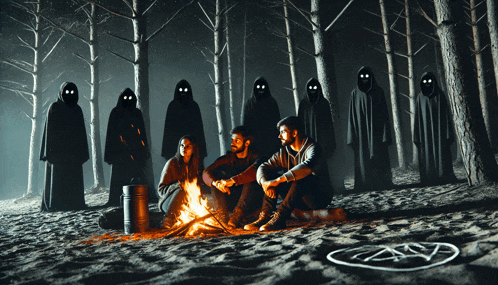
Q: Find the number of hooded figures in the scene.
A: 7